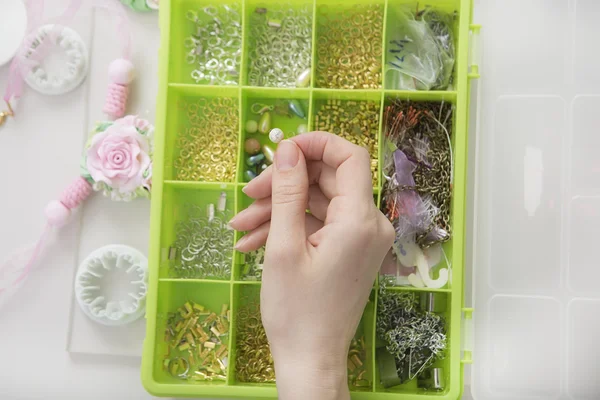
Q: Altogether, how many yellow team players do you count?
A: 0